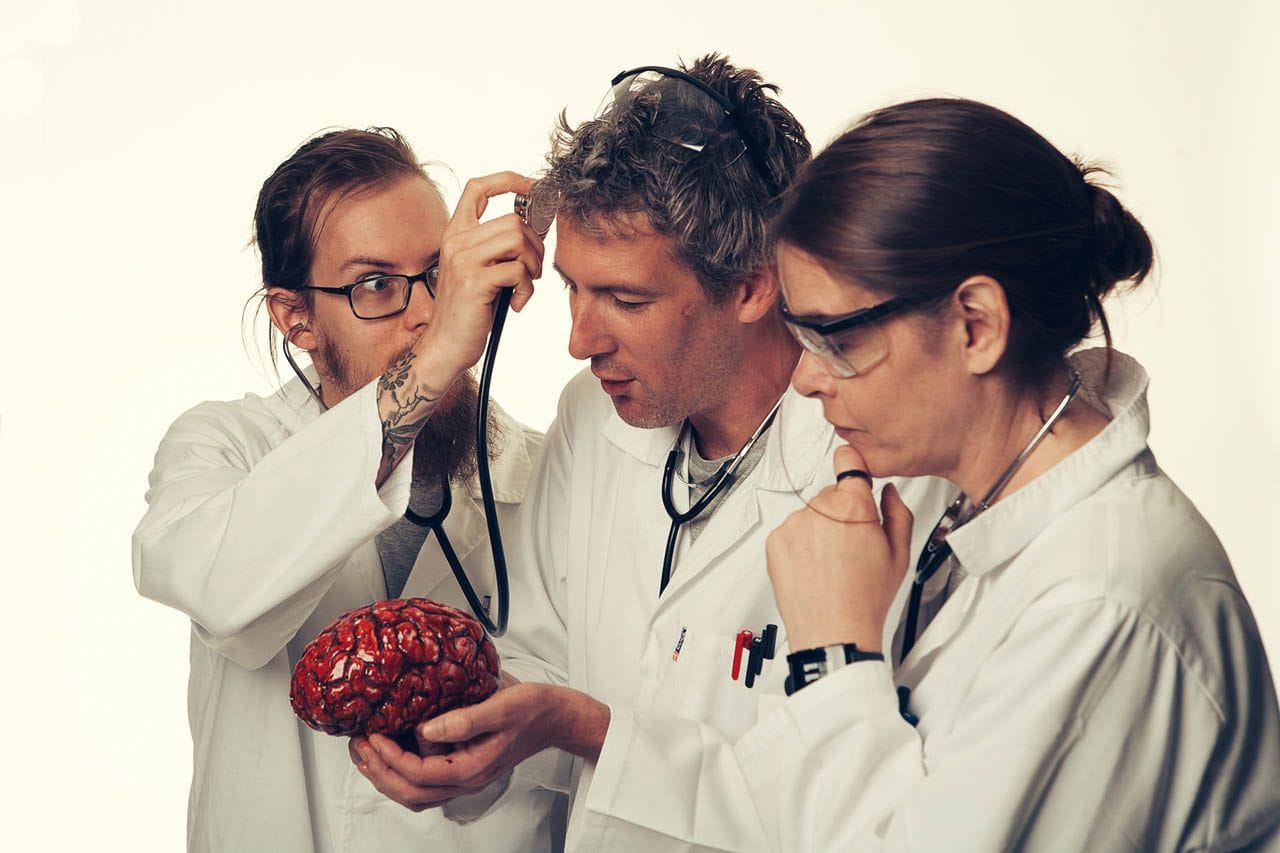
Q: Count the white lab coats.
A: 3